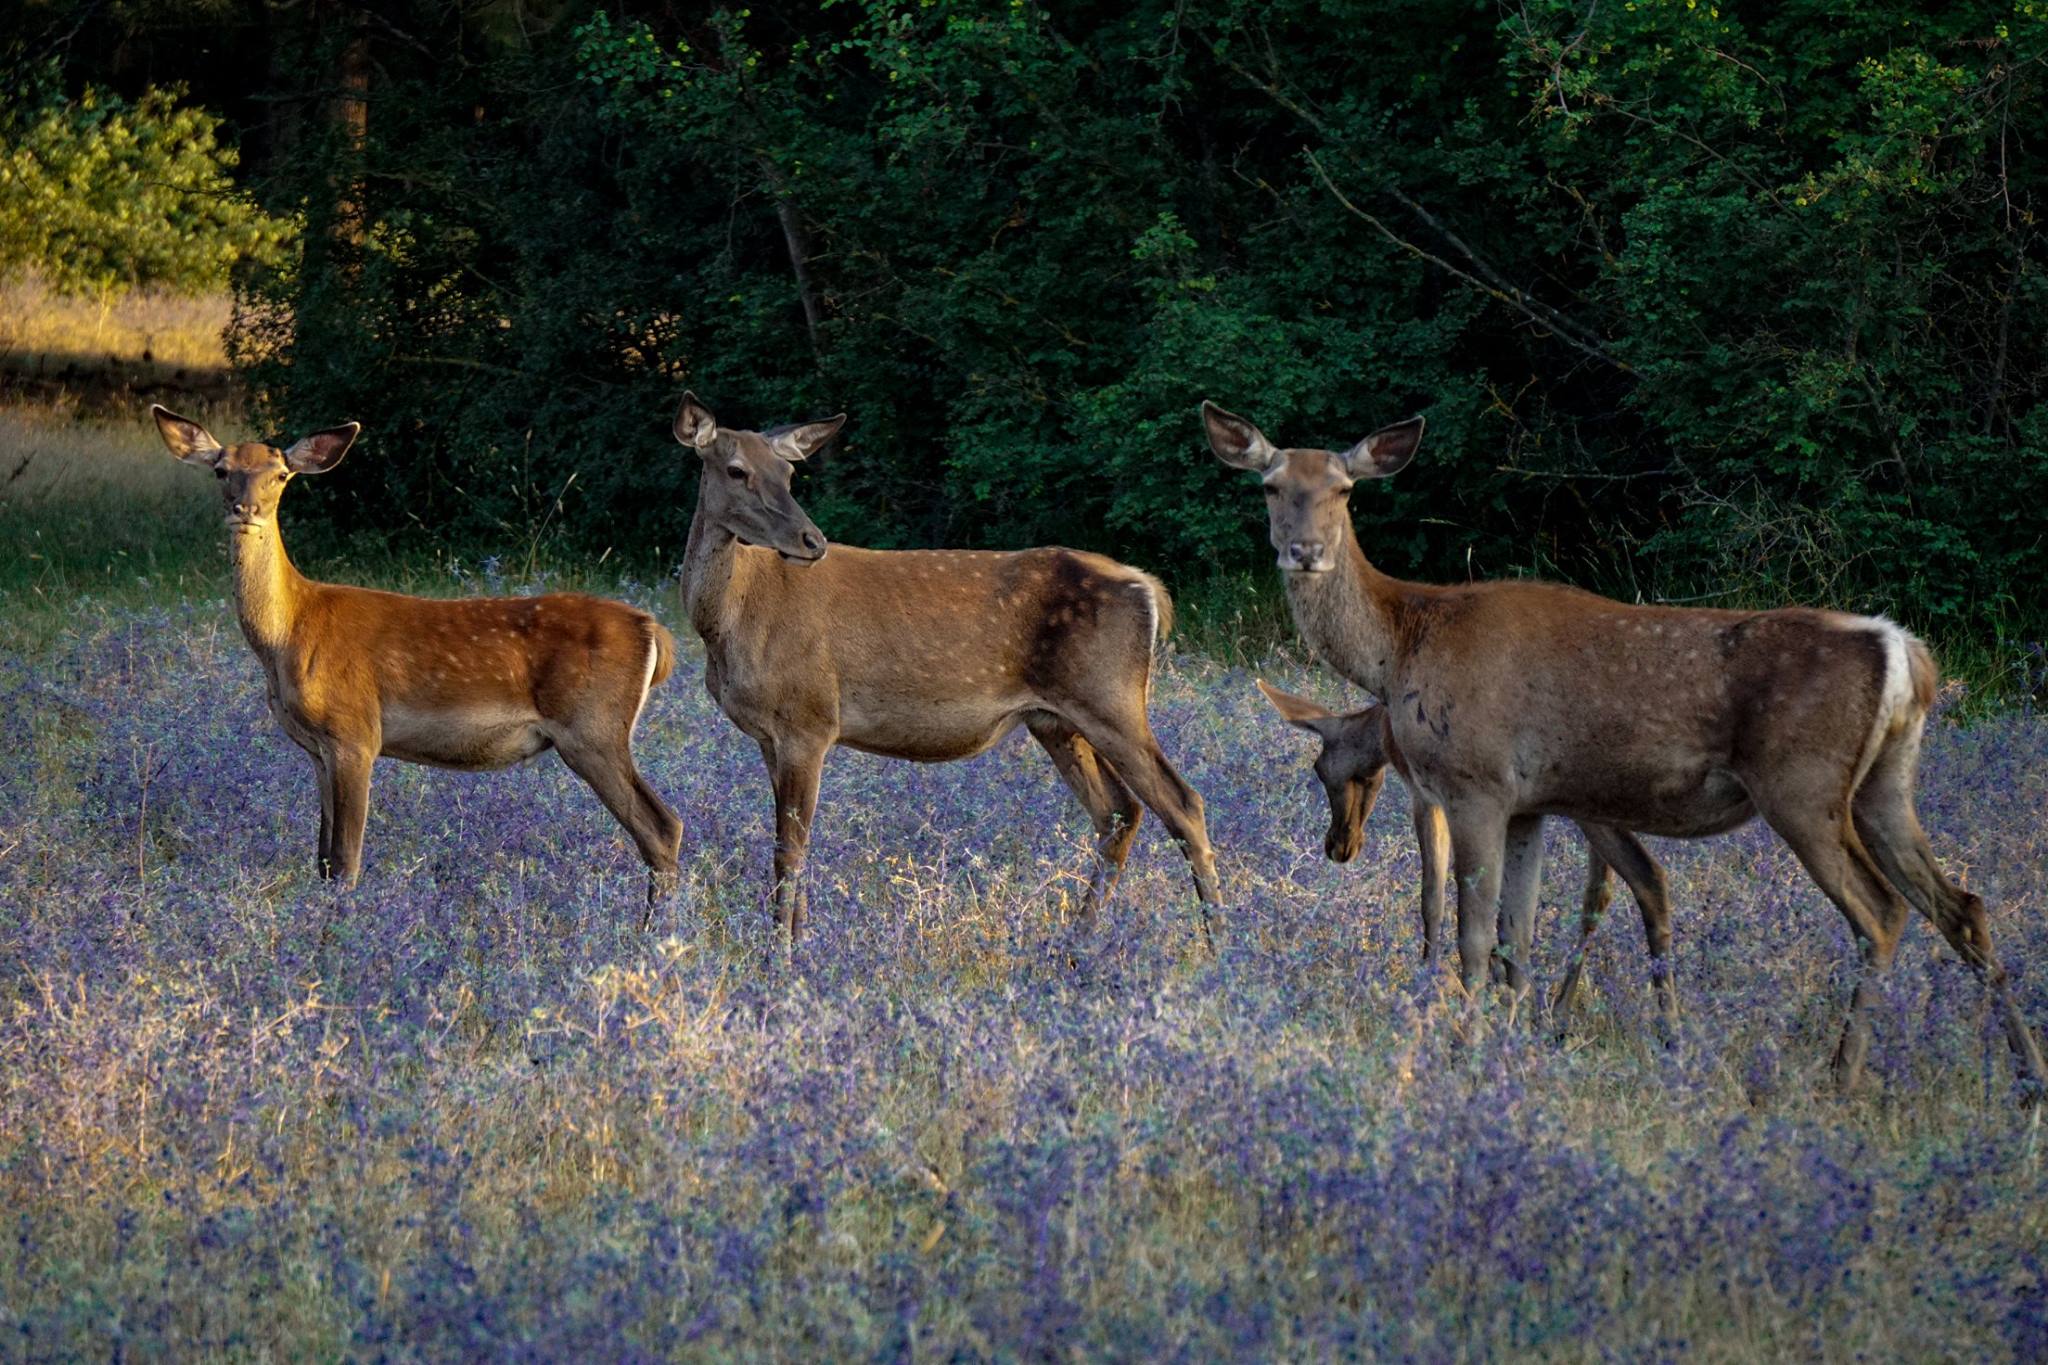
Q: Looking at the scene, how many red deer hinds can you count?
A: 4